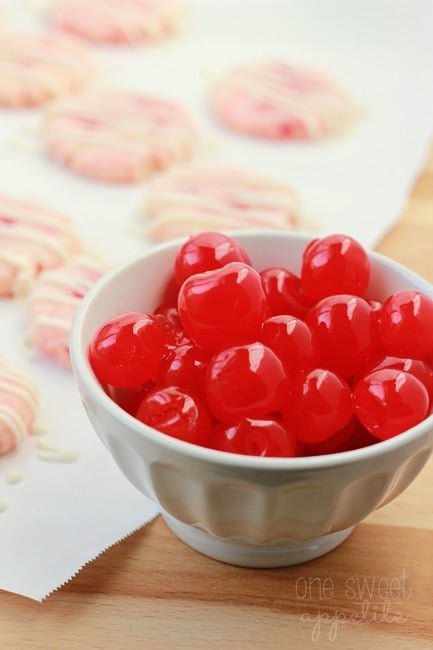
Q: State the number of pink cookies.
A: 8